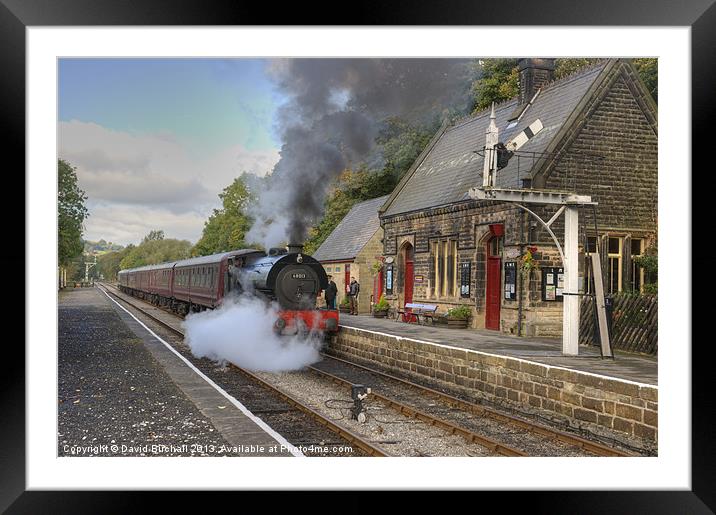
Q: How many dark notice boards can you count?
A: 4